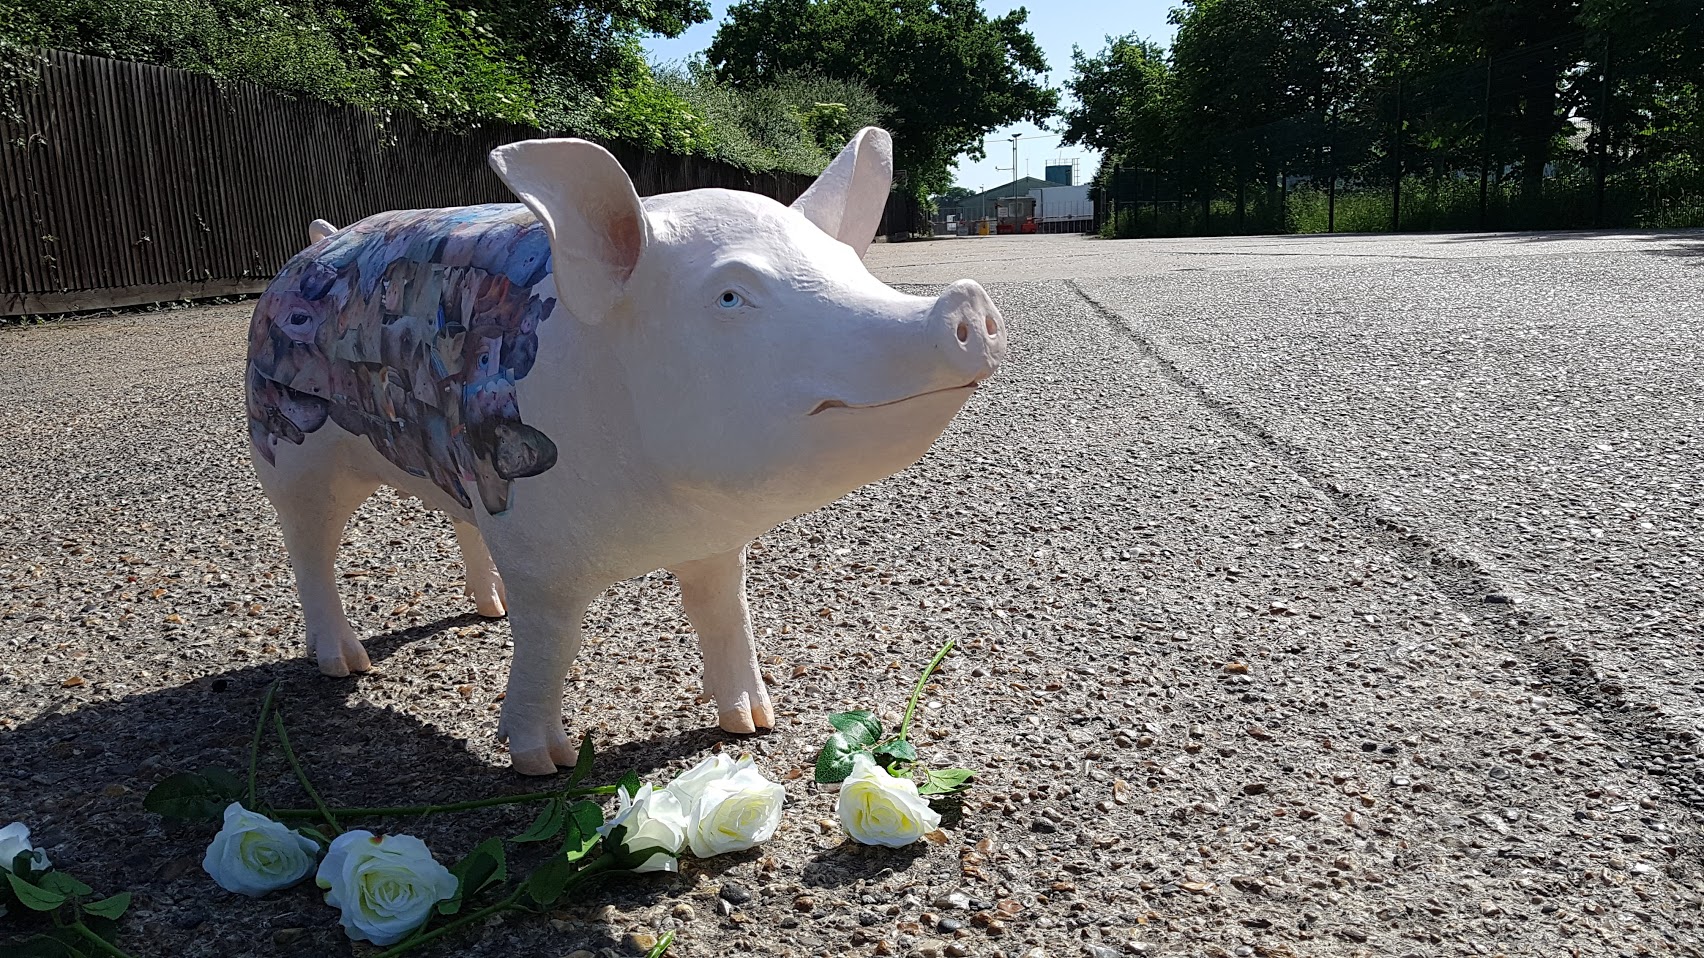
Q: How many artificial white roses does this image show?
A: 6